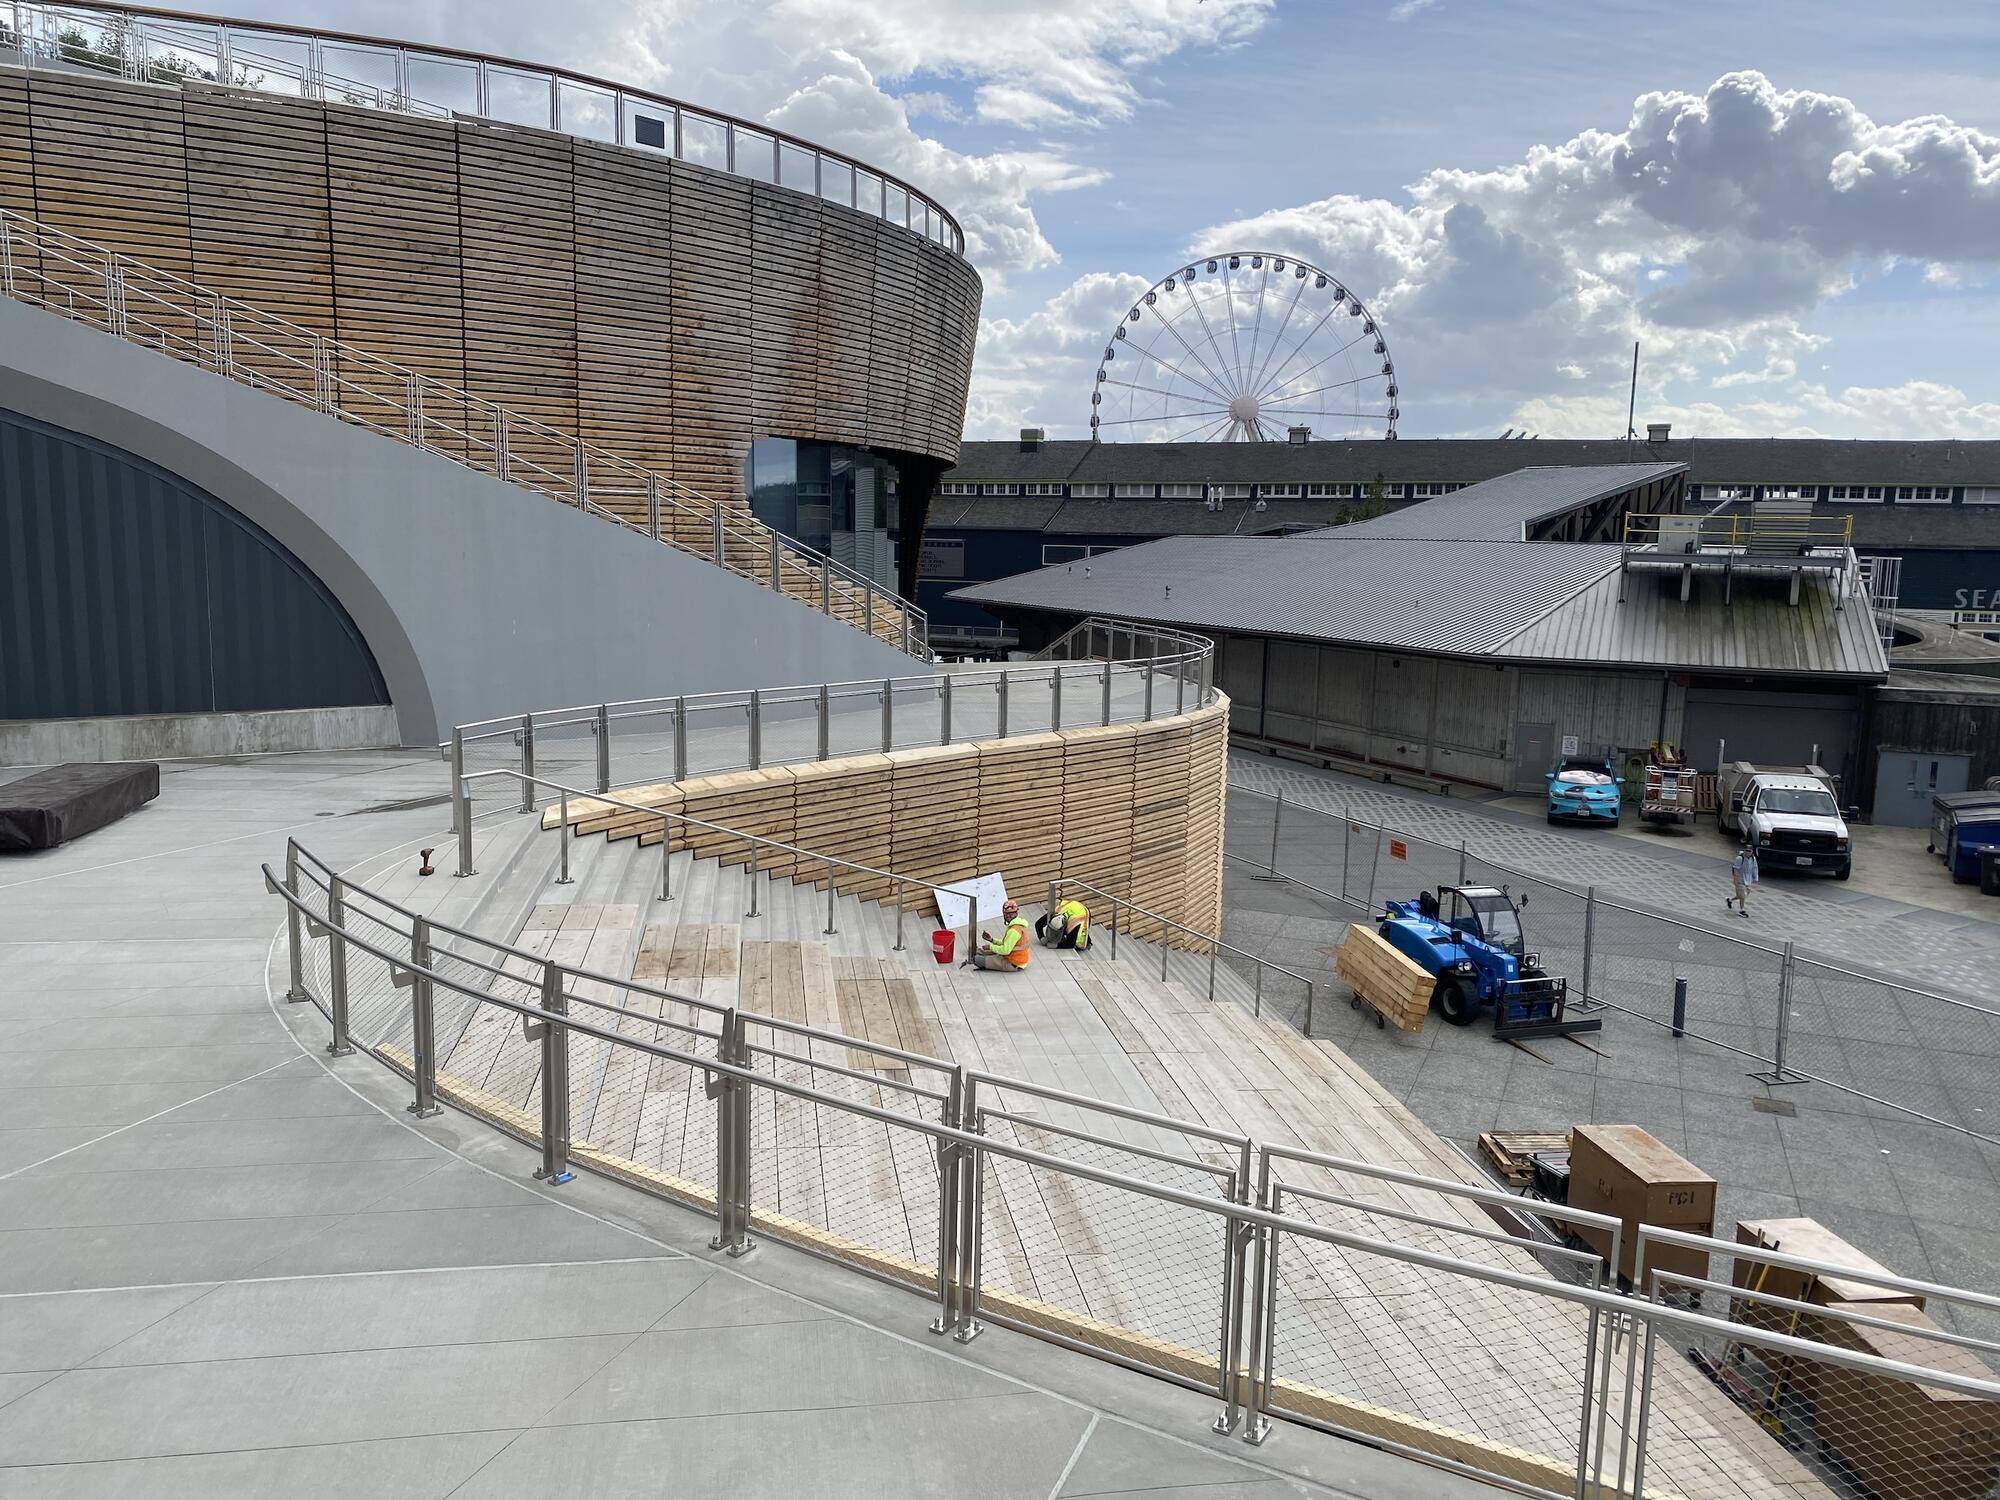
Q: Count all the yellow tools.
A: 2